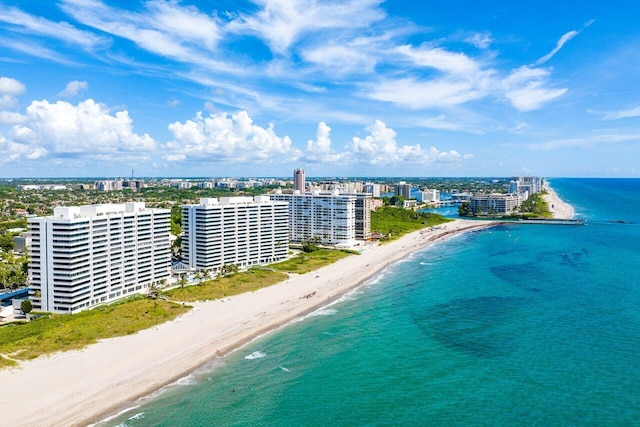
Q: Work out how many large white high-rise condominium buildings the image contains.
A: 3